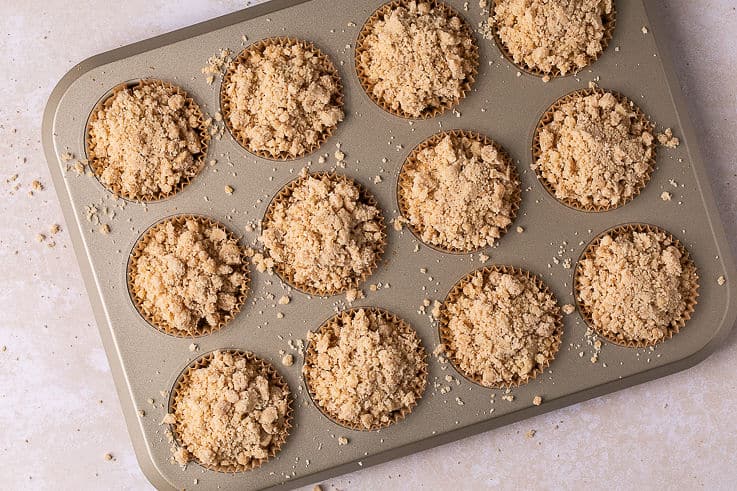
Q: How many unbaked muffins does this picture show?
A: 12